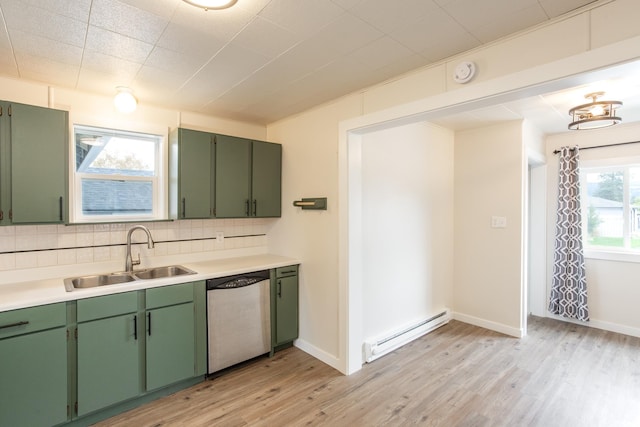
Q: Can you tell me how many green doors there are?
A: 8